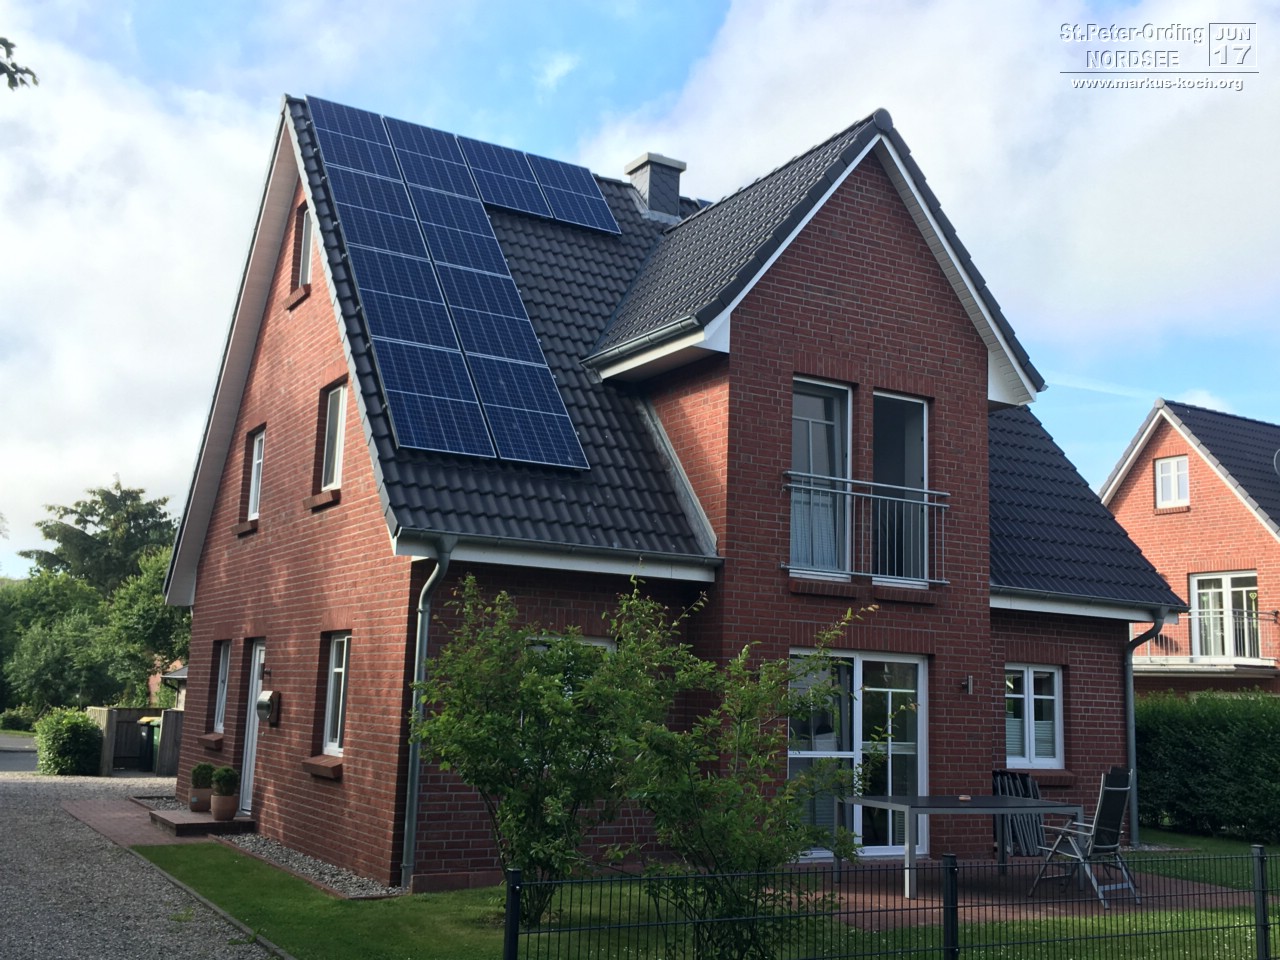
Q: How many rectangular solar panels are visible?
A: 10